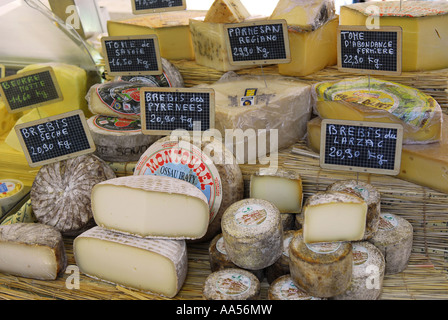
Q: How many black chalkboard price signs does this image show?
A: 8